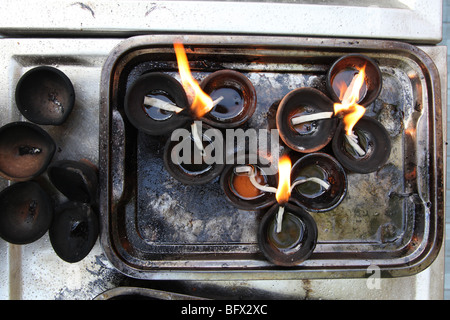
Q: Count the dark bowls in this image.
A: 14